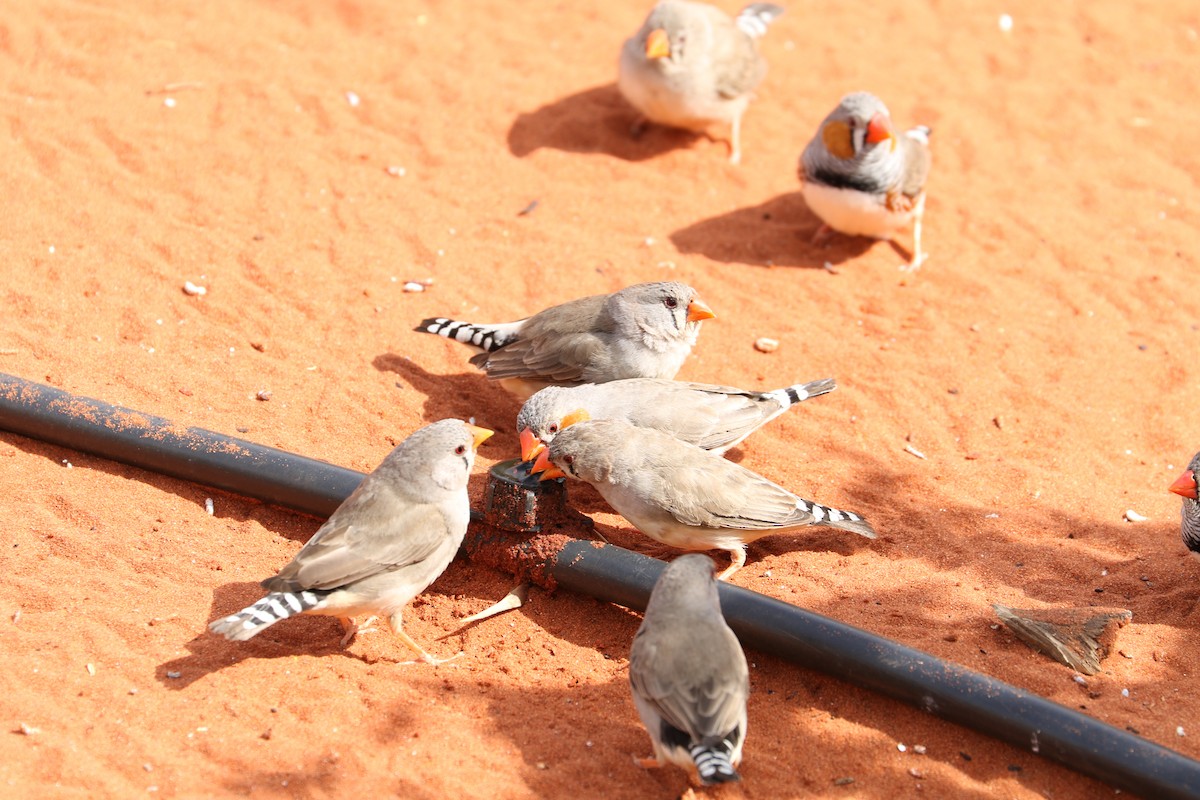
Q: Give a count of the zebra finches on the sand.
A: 8